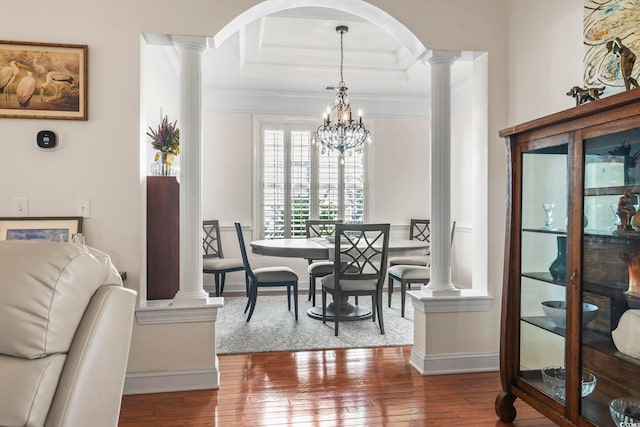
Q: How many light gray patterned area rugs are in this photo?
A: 1